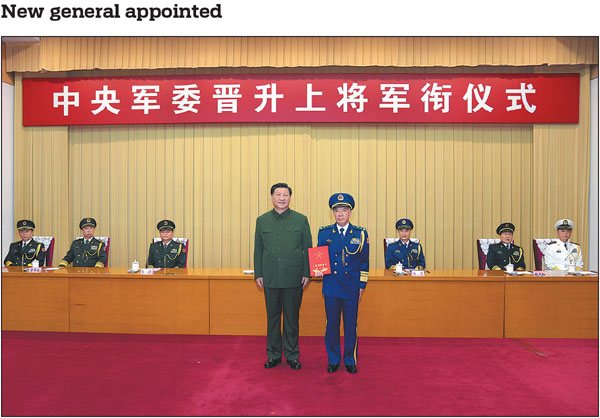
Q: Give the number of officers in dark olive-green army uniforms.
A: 4